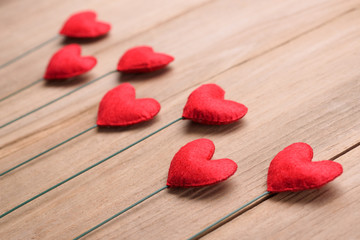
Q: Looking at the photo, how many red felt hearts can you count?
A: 7